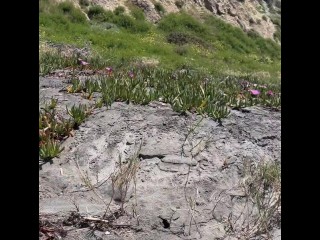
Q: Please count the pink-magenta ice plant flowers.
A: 5